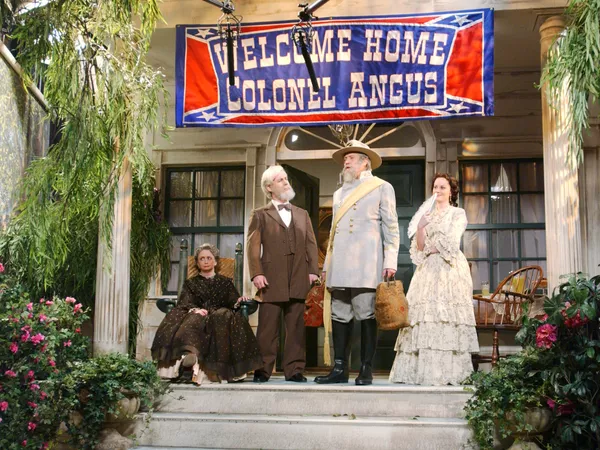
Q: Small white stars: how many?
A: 4